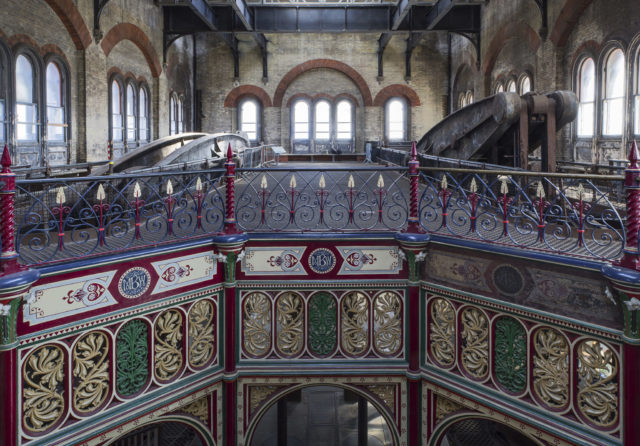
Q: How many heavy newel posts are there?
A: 4